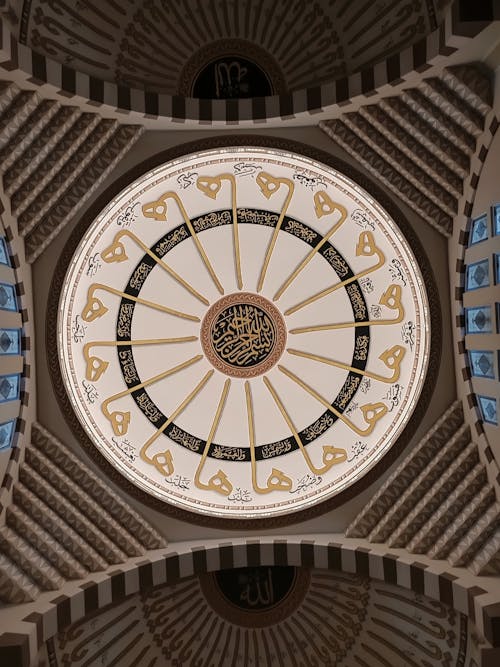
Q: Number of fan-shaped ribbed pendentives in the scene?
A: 4